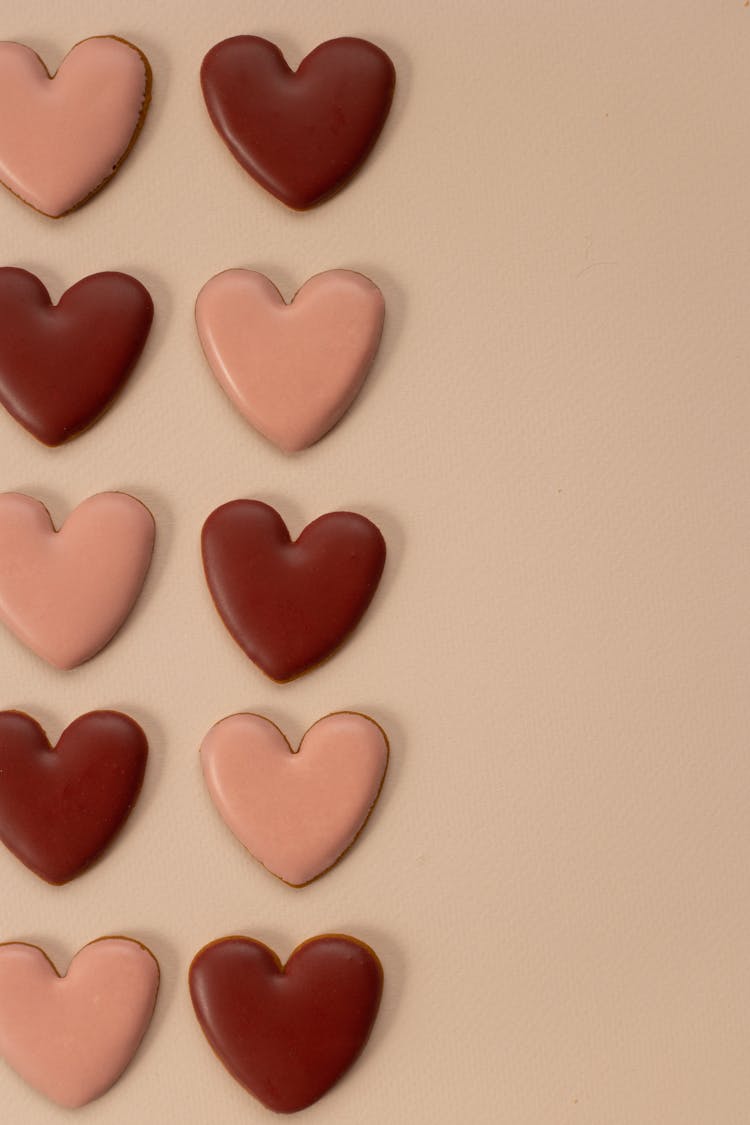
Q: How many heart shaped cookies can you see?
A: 10